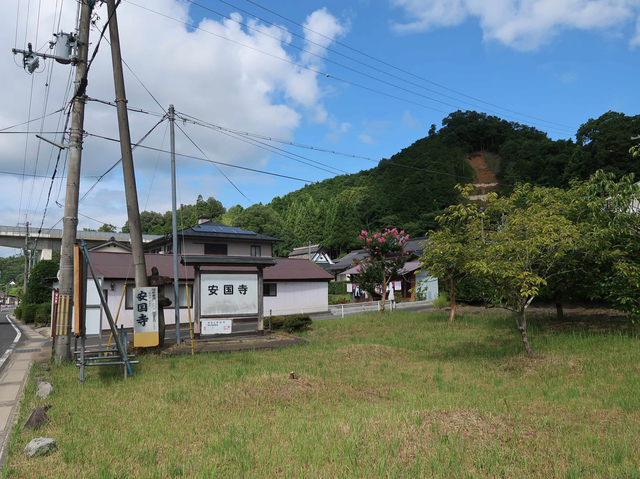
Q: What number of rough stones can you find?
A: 3